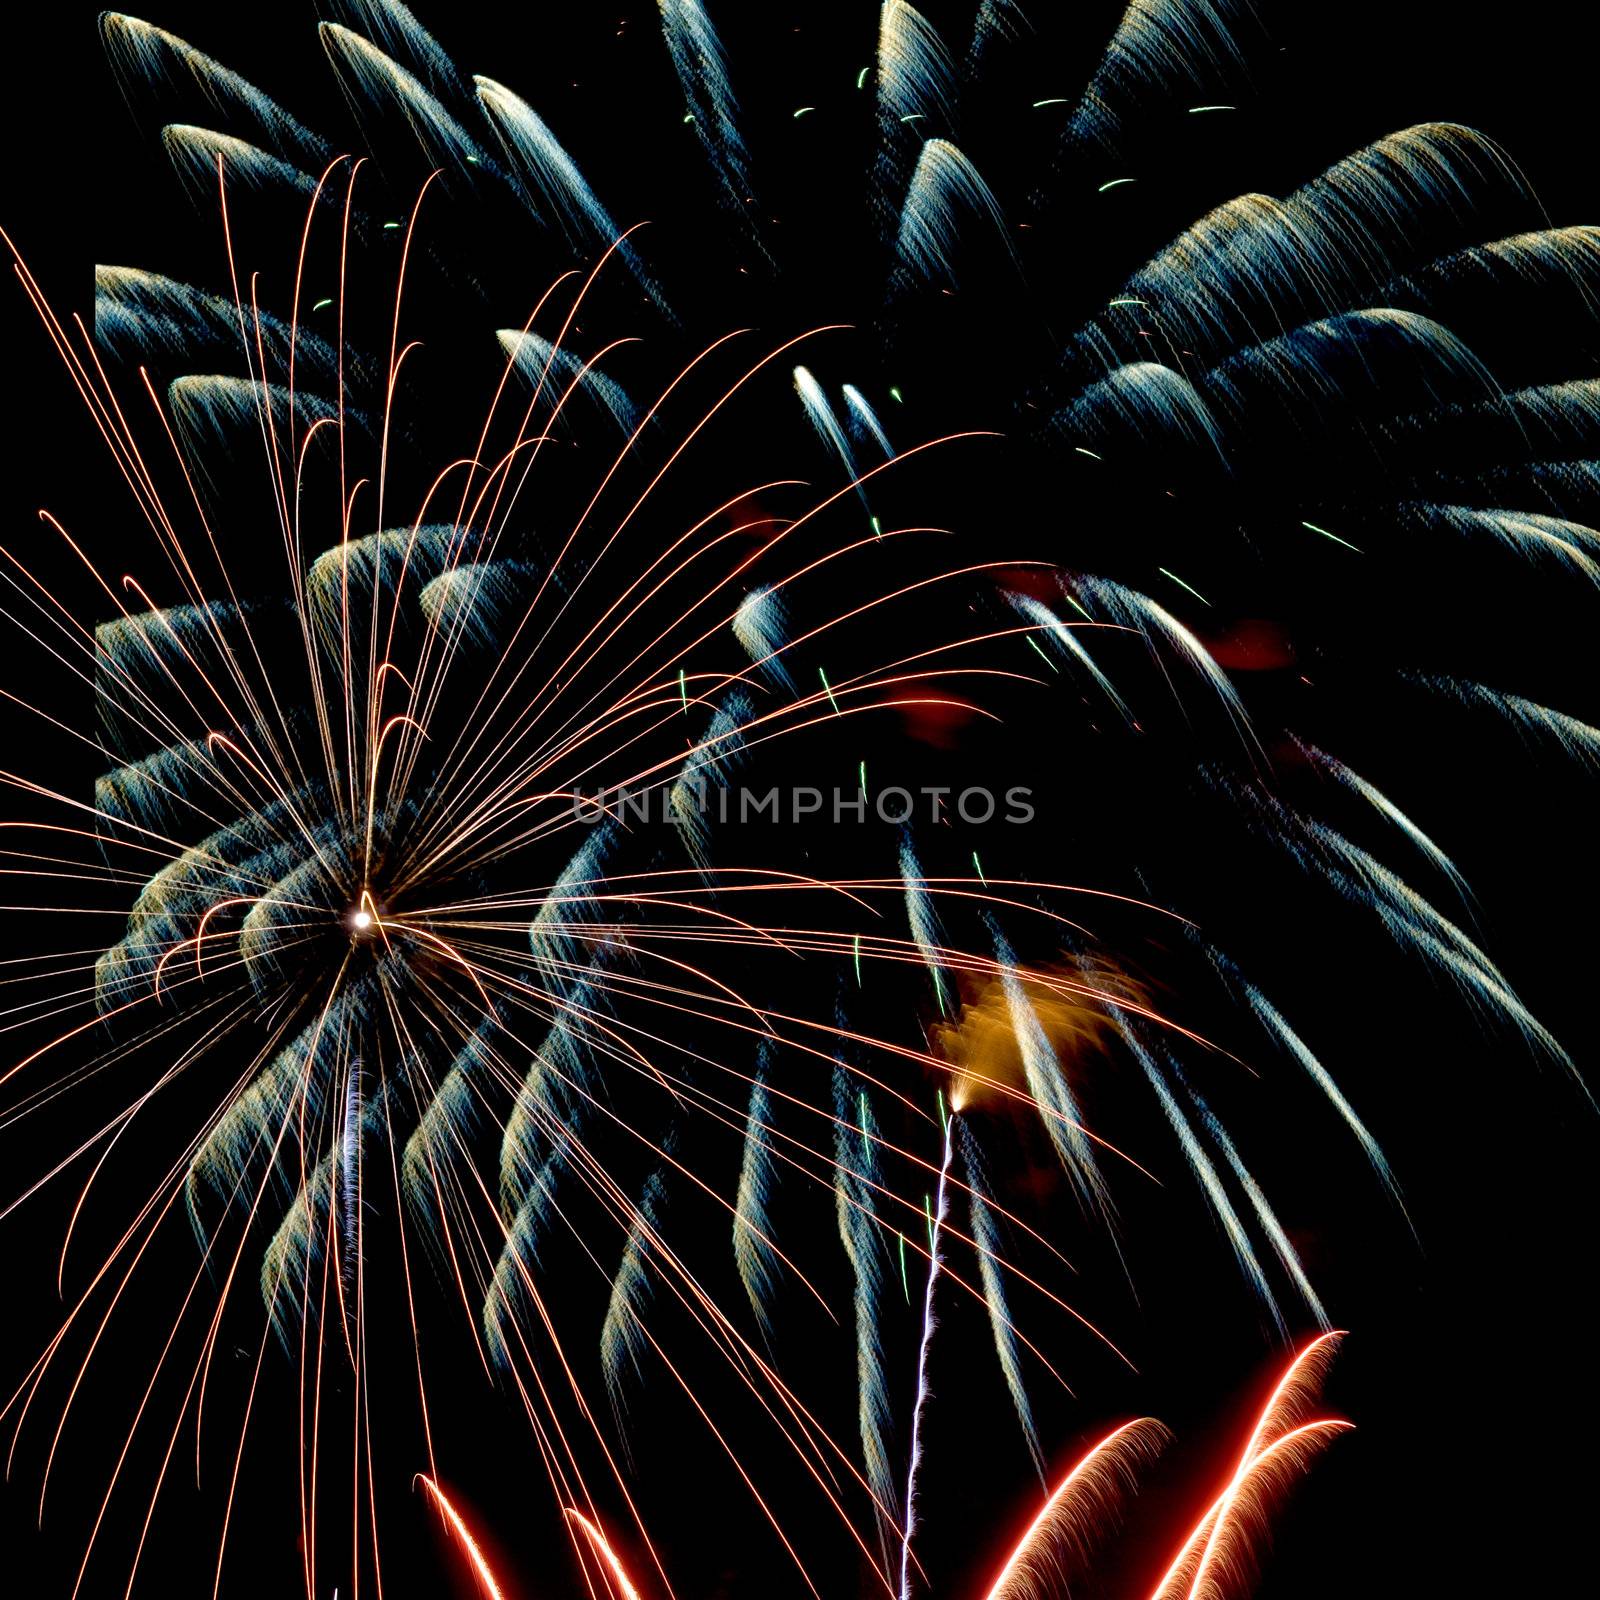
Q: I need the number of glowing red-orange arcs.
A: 5